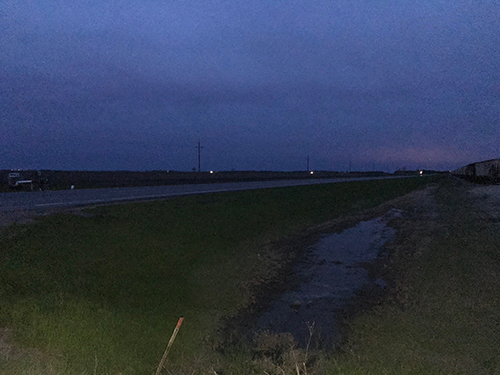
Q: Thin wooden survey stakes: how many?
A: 1